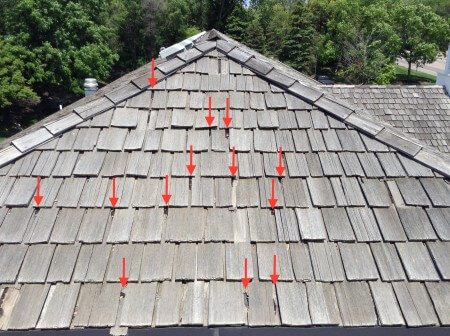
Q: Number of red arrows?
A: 13